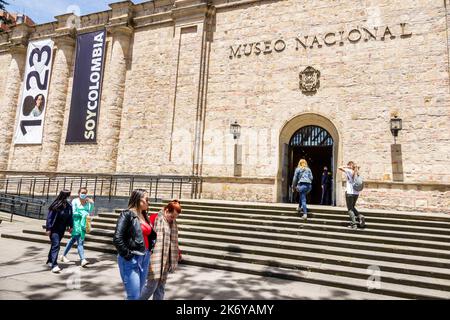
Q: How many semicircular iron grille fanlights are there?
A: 1